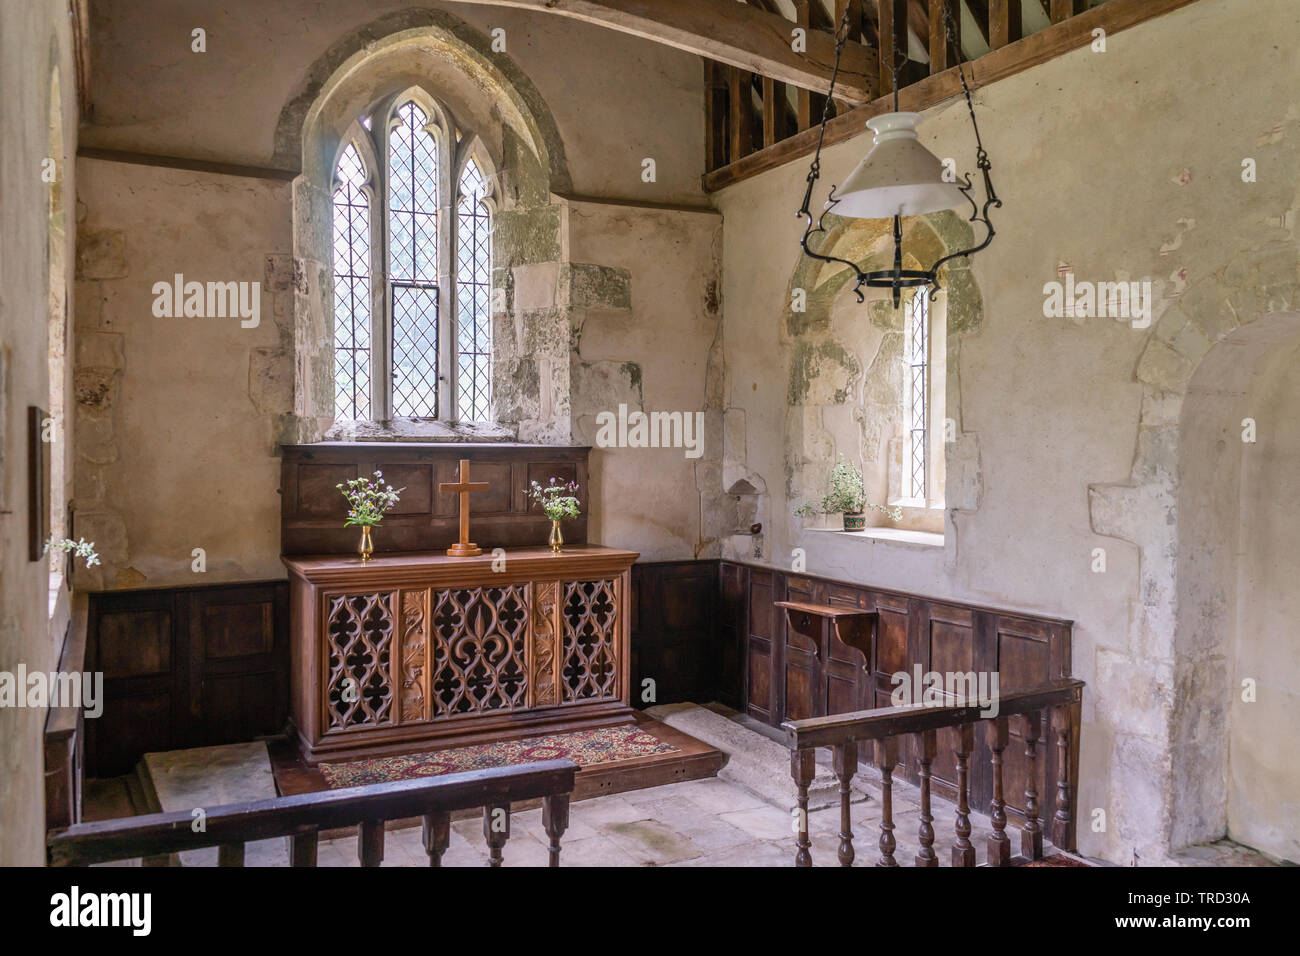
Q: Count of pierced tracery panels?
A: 3